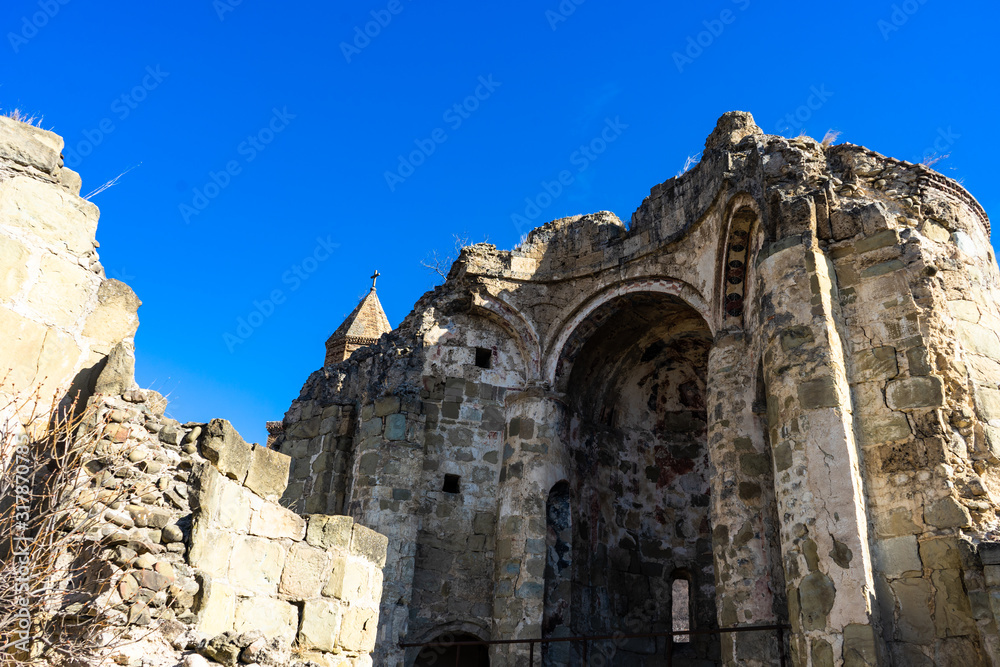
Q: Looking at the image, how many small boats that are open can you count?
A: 0